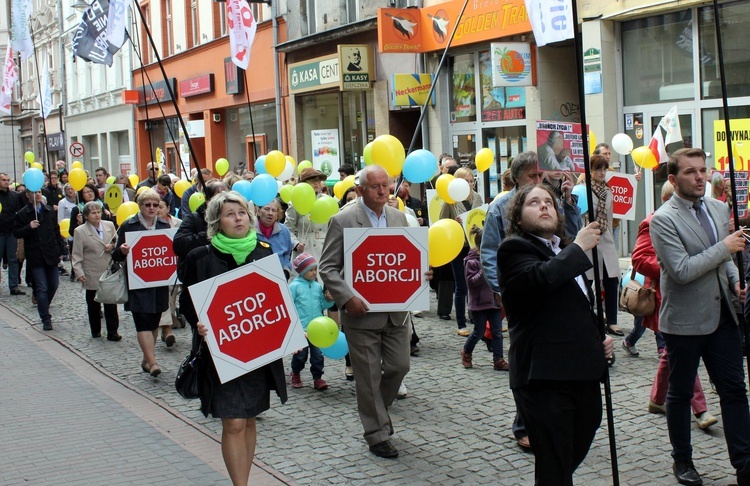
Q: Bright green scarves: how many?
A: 1